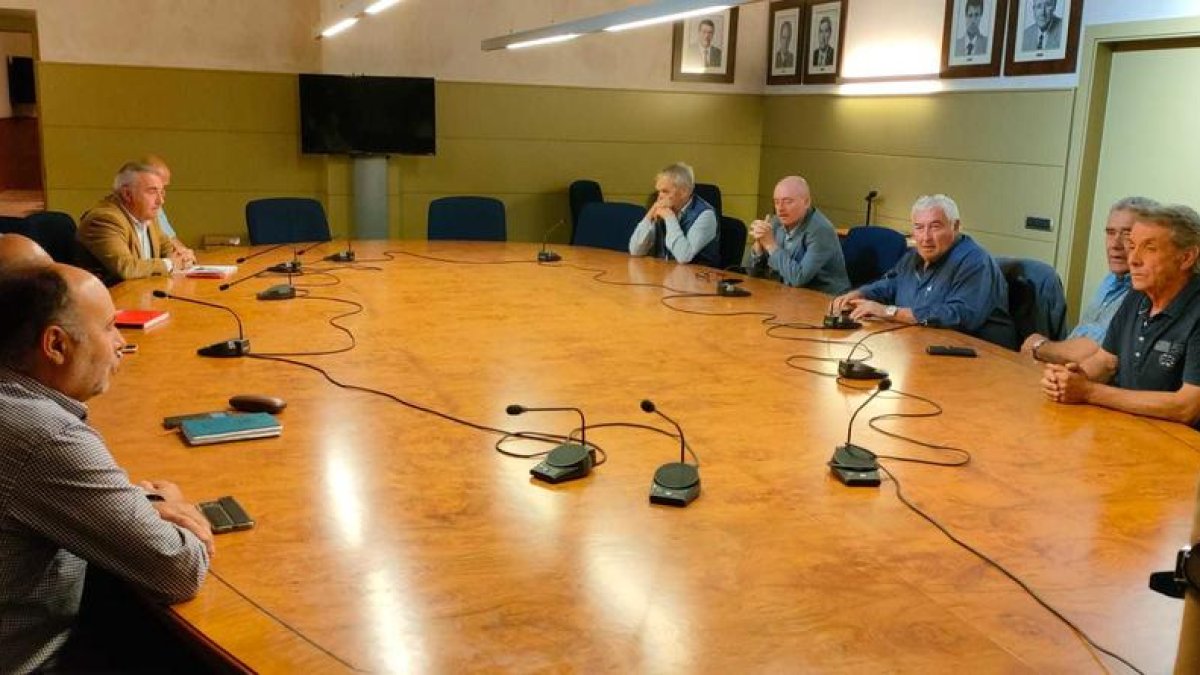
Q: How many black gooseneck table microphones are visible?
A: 11